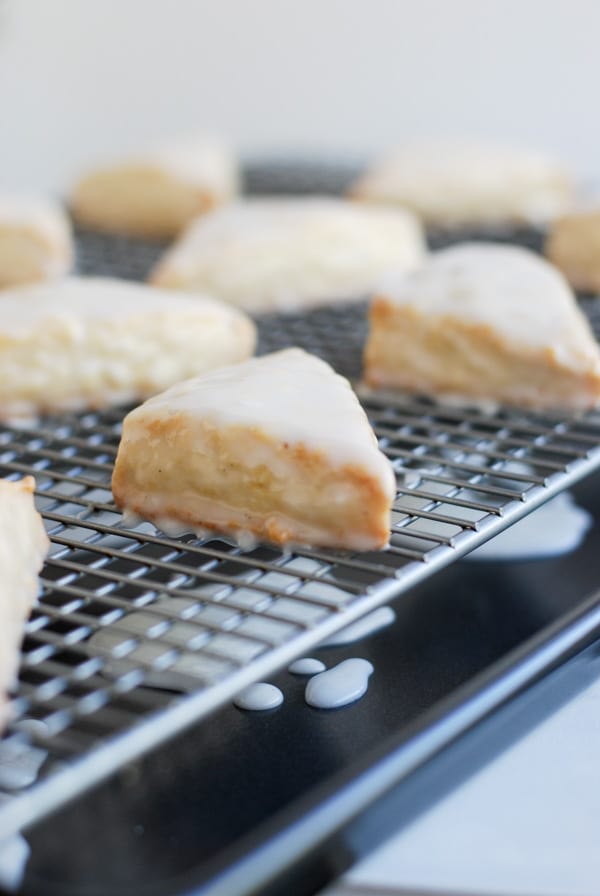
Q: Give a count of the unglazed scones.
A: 0